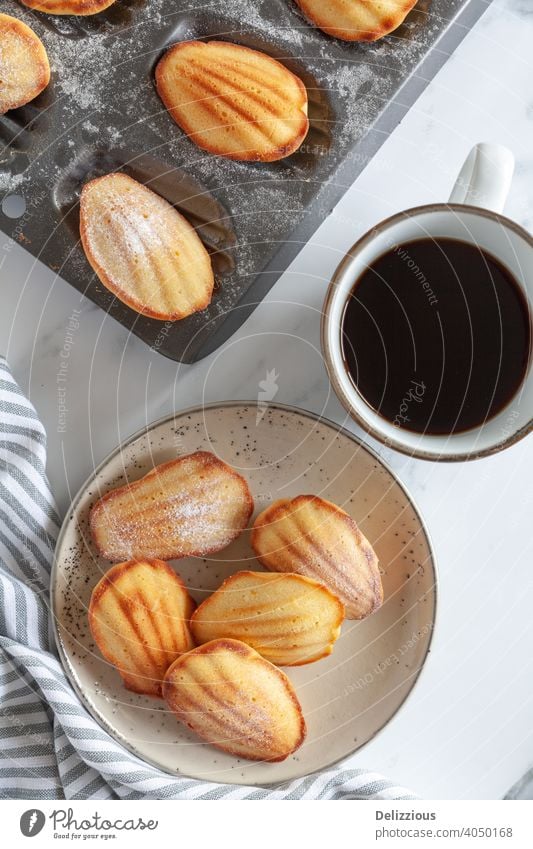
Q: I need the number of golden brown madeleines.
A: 10